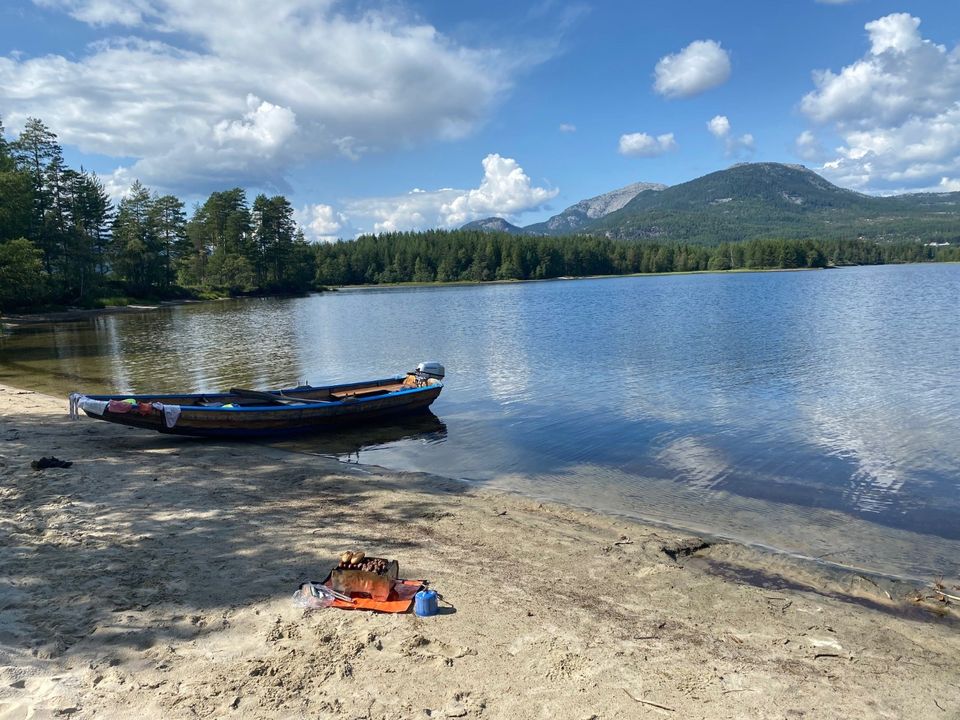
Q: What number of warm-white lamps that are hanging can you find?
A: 0